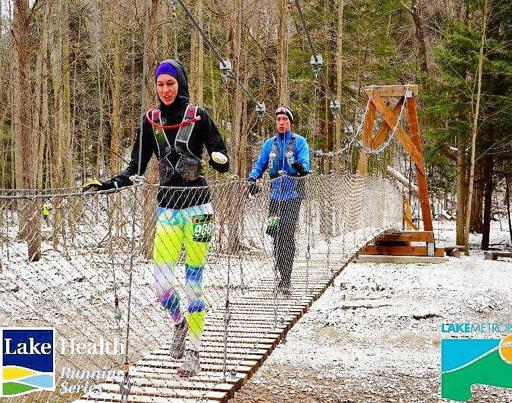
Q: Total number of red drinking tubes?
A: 1